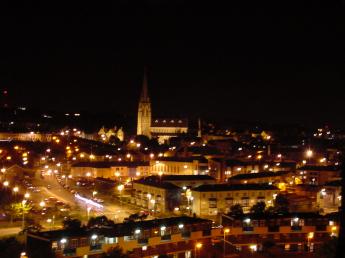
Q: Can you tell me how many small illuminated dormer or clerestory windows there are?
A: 4